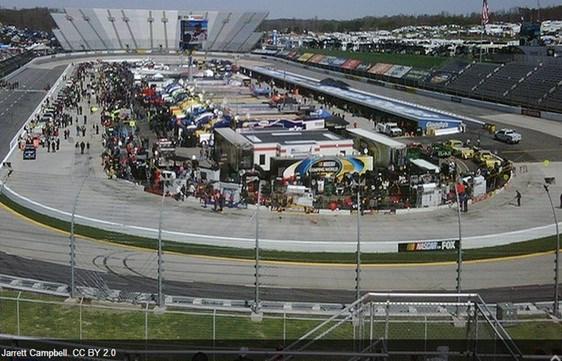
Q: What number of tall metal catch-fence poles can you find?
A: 6